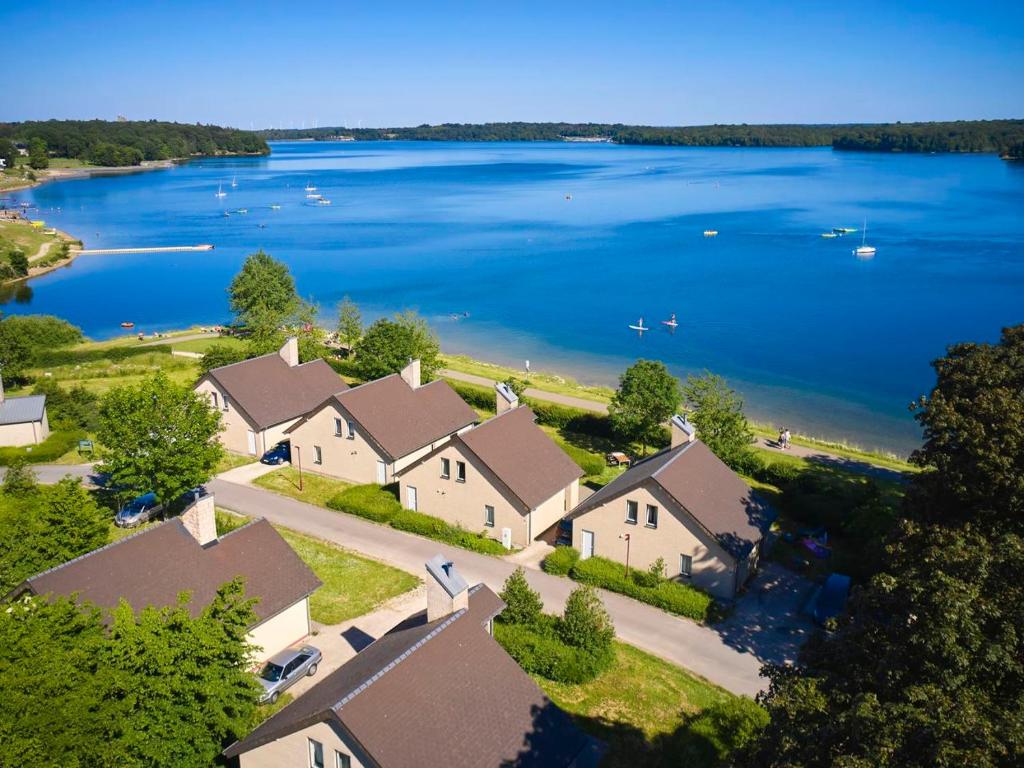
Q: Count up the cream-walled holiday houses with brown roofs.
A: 6